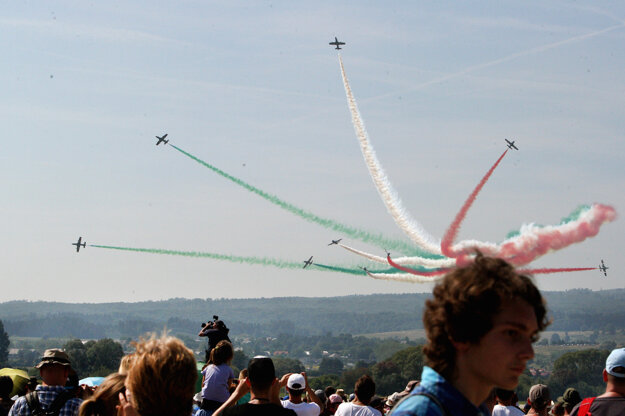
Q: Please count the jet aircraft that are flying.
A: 9